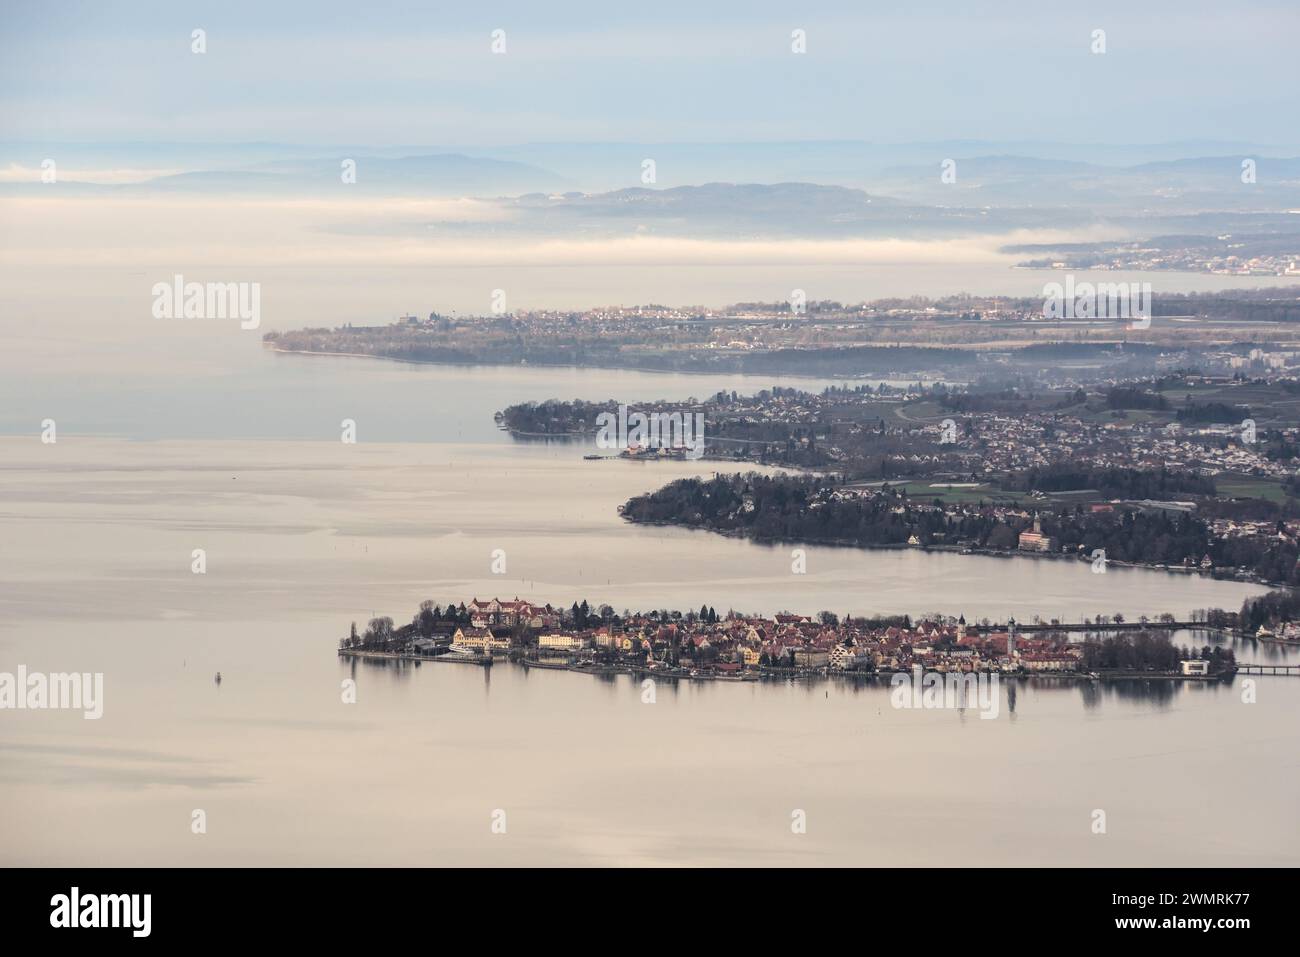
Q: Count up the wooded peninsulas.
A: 3